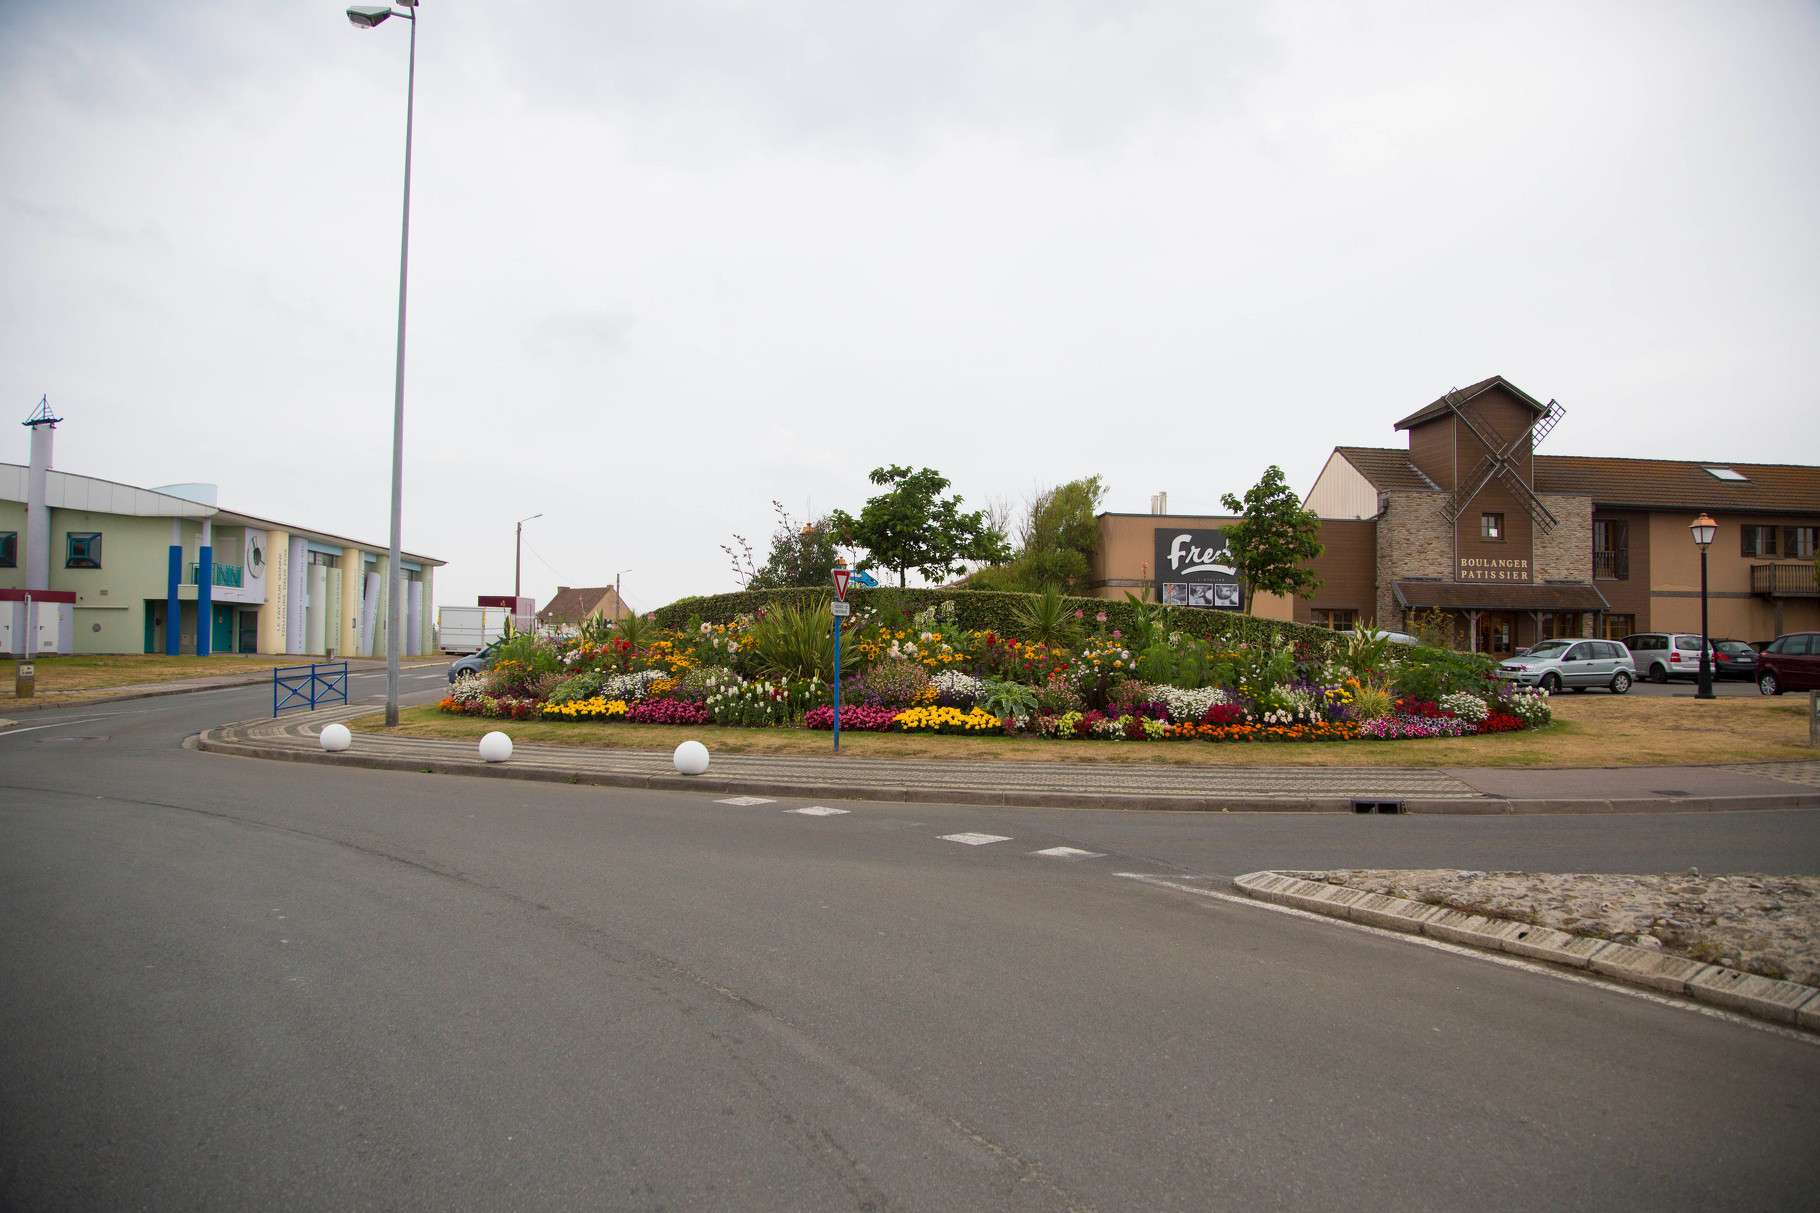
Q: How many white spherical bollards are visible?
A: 3